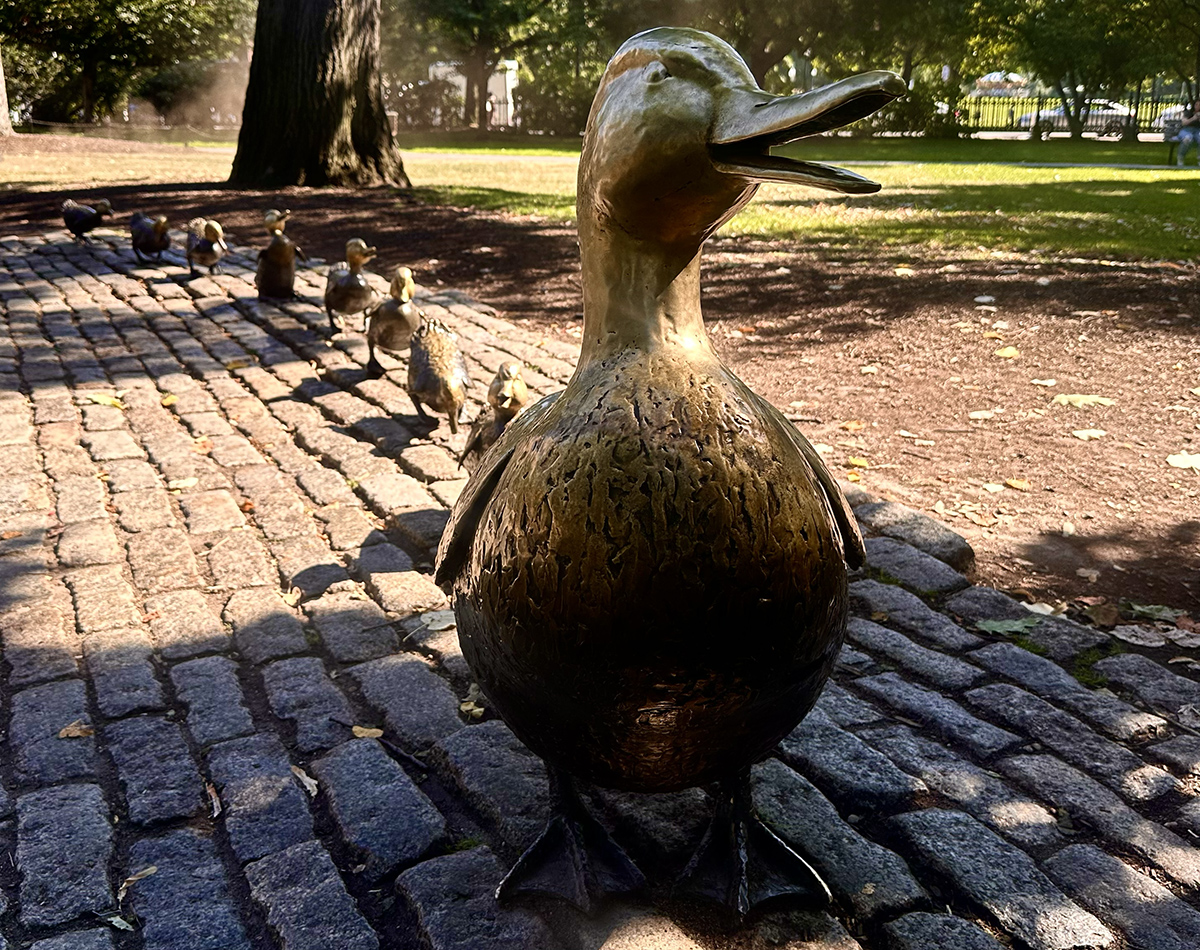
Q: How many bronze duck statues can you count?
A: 9